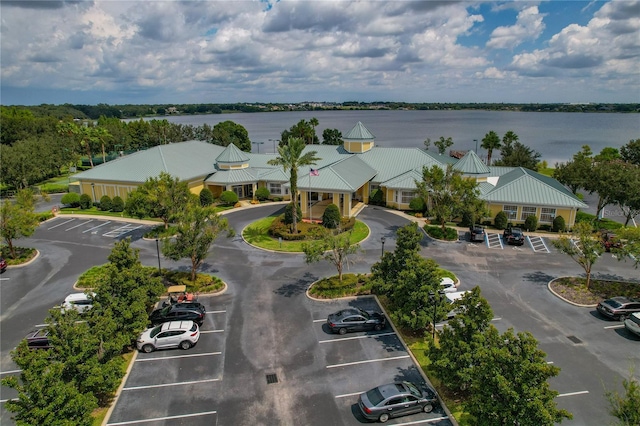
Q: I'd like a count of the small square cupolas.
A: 3